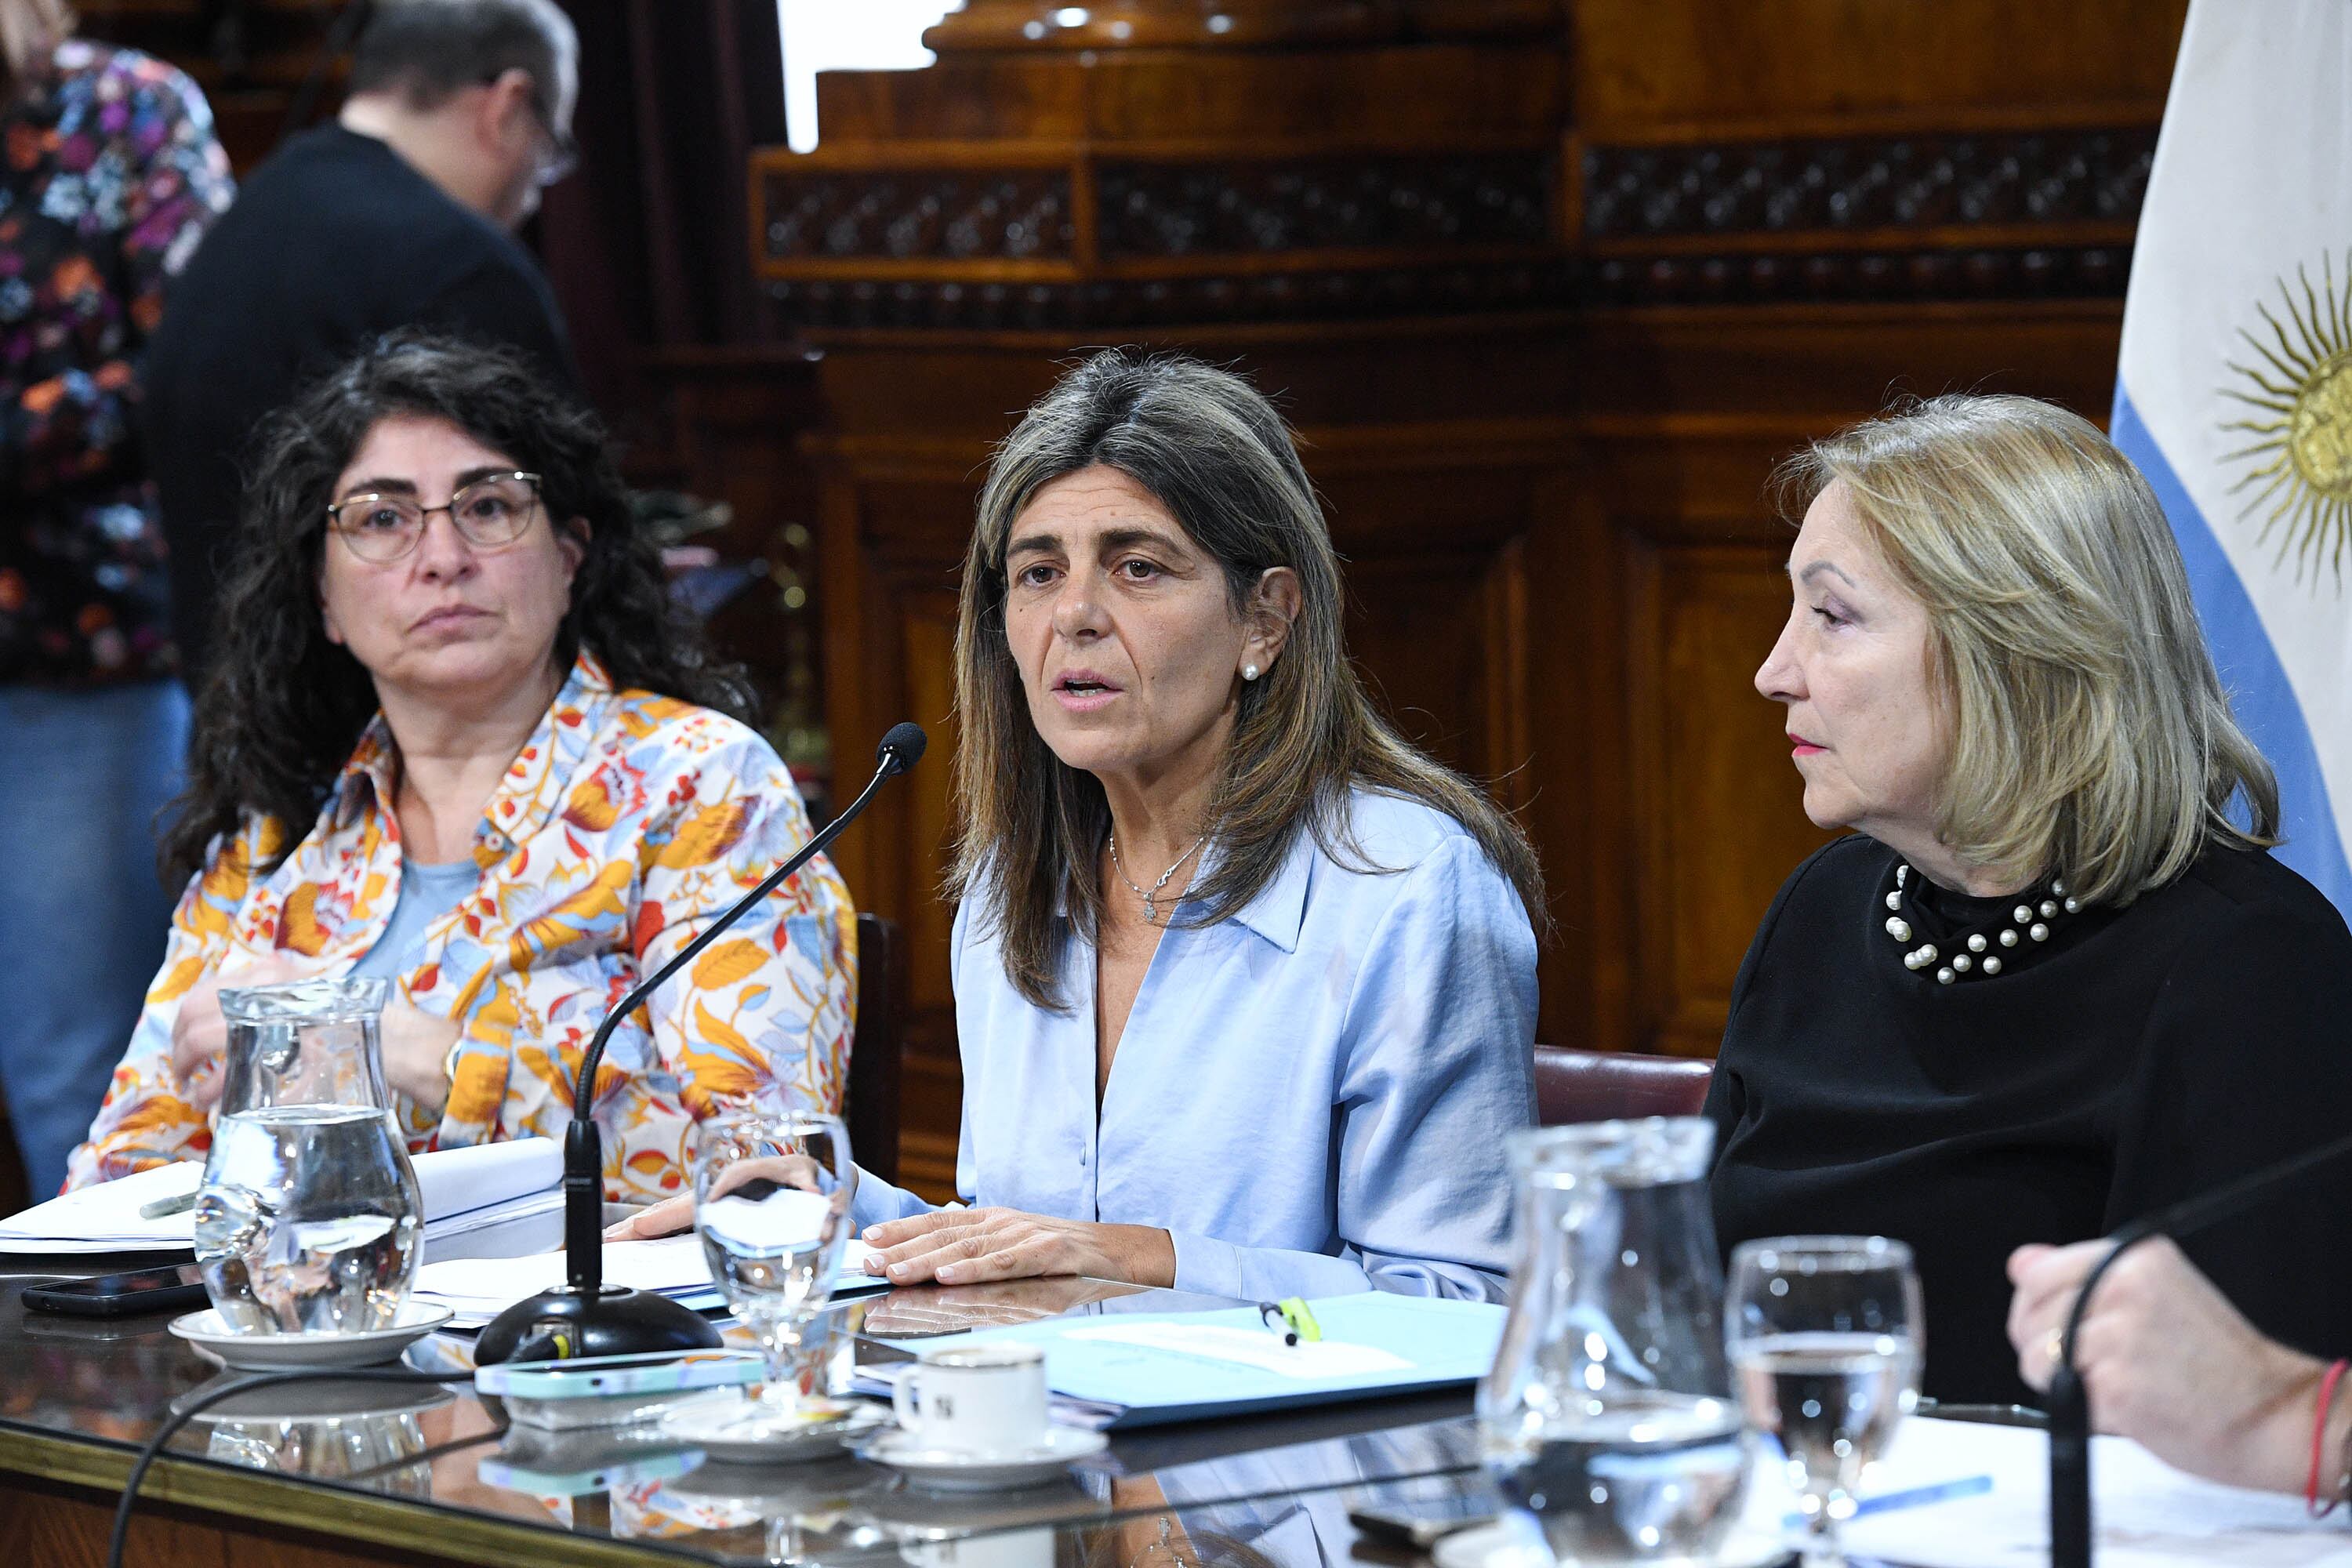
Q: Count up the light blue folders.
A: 1